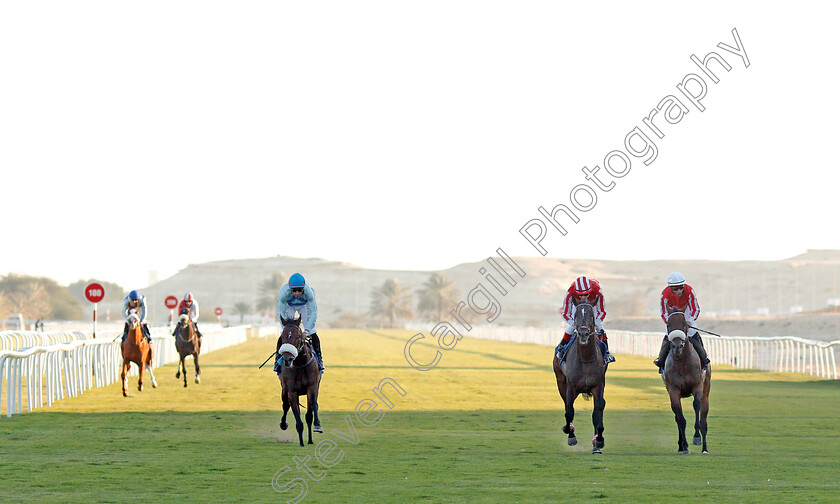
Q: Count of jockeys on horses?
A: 5